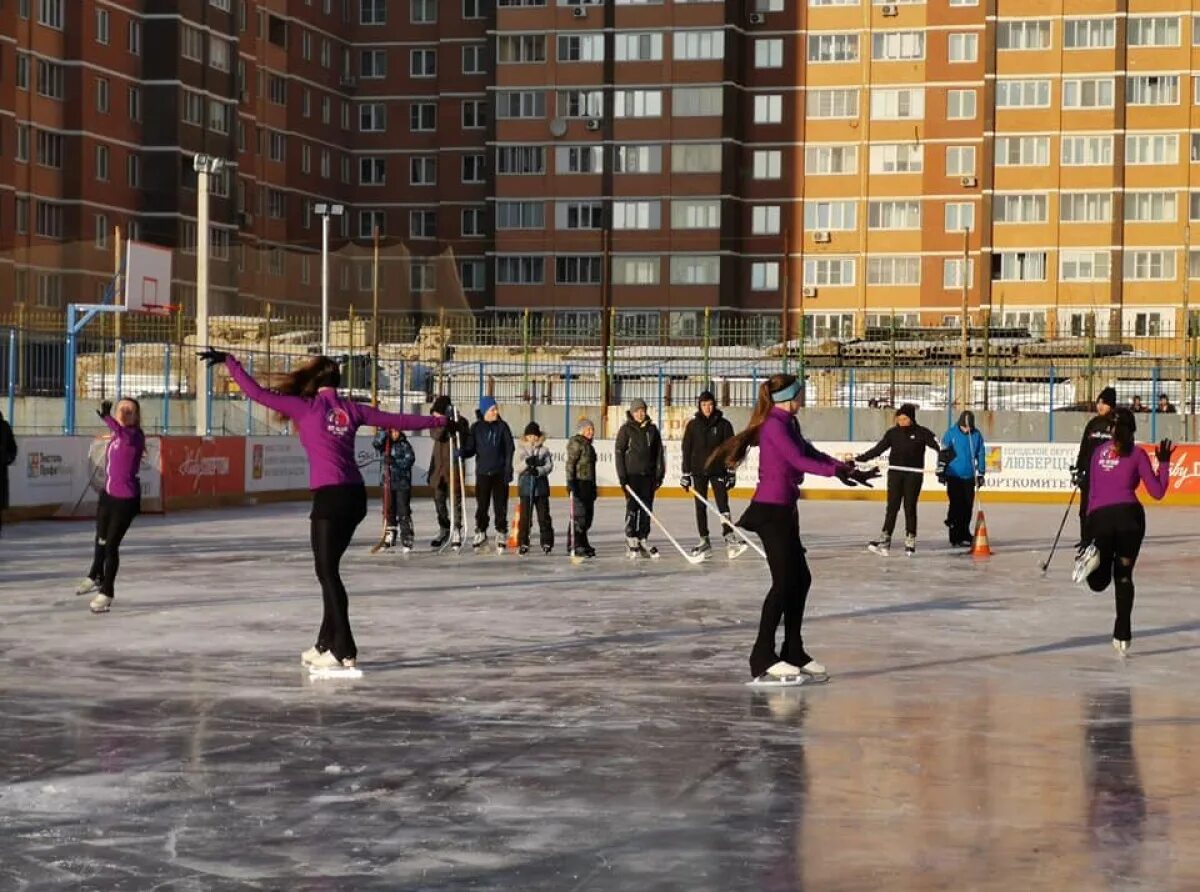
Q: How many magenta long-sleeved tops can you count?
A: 4